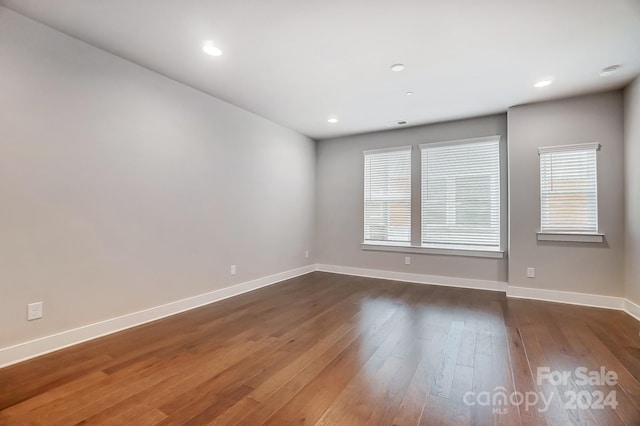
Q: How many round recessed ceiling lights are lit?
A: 3